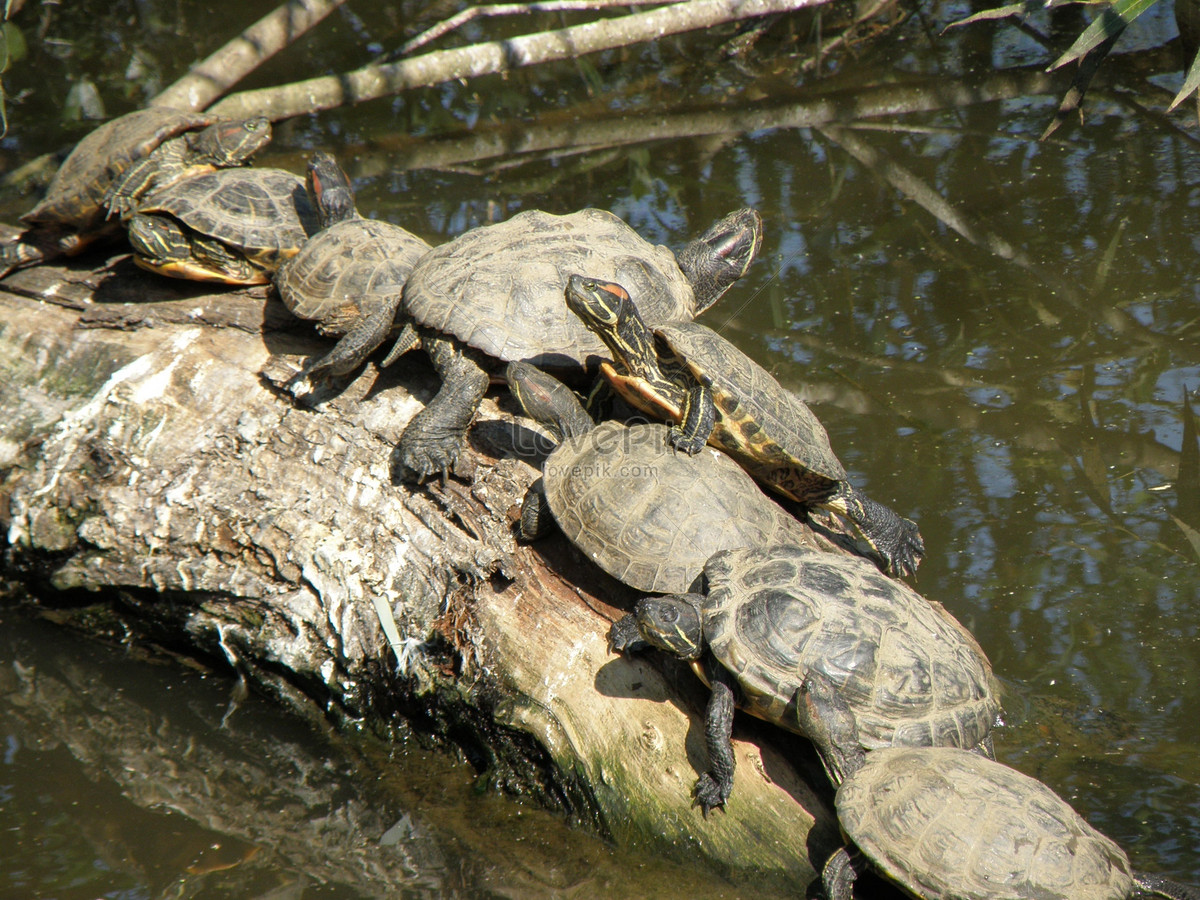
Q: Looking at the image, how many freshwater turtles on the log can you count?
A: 8